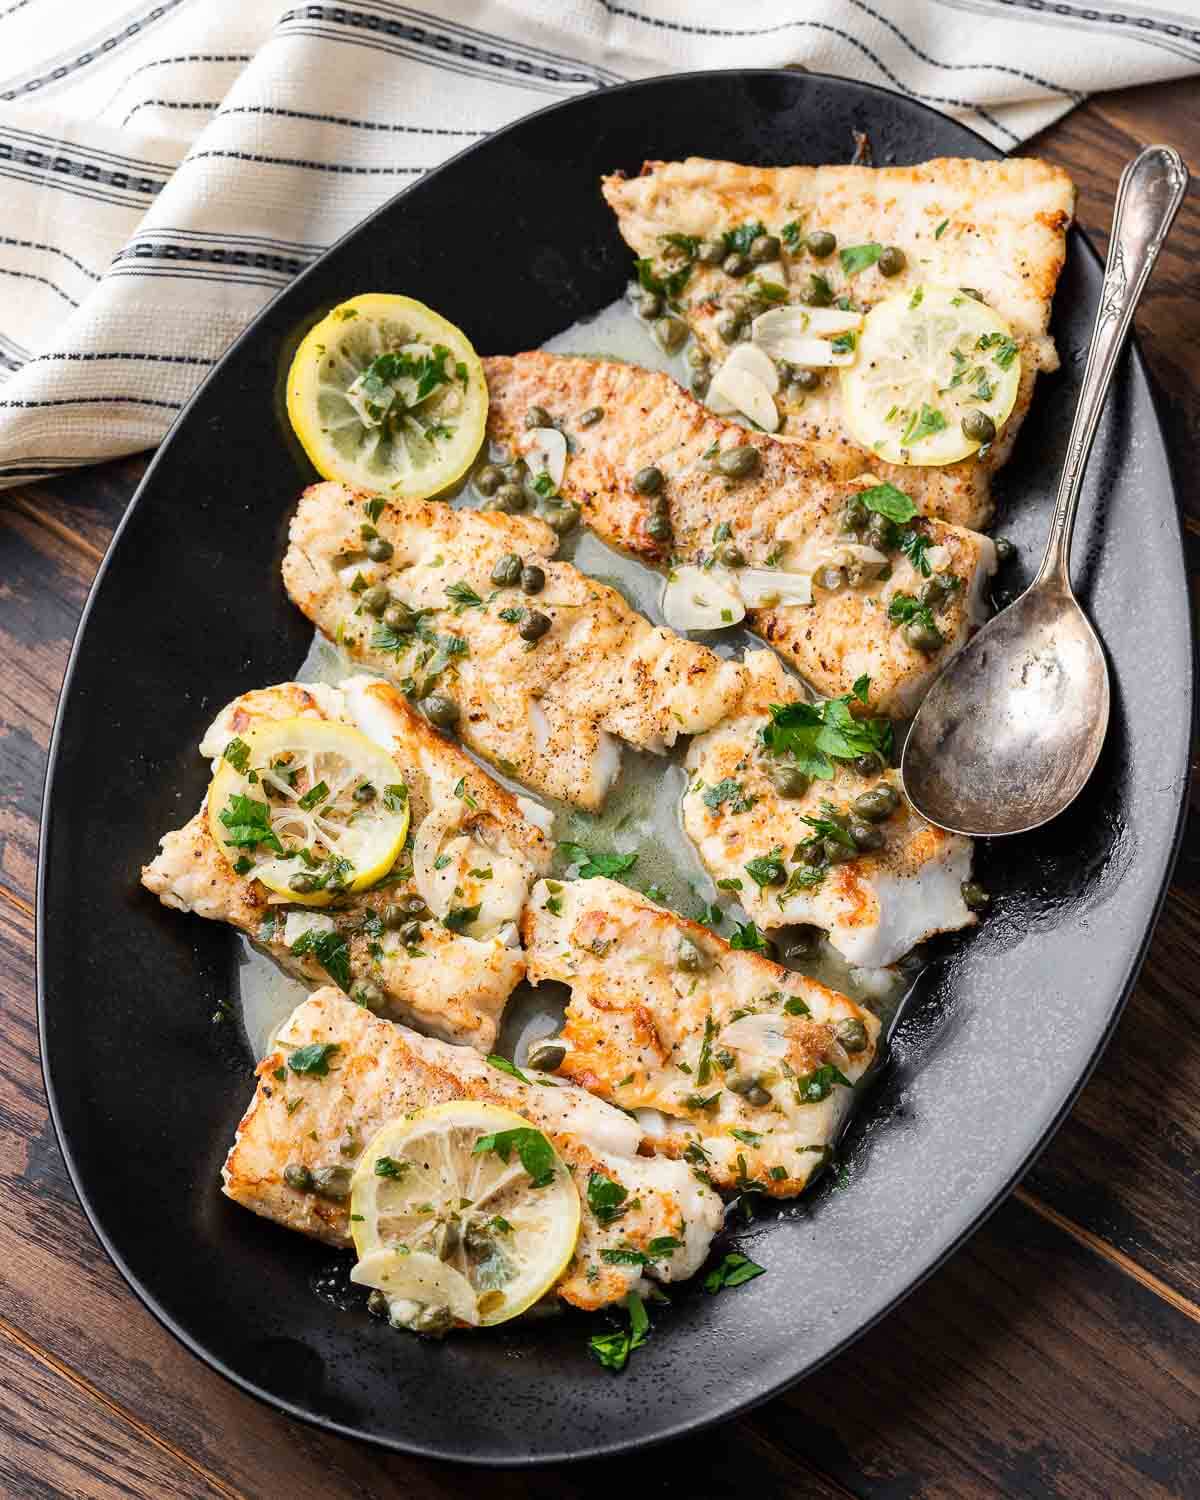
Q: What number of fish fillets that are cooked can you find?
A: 7